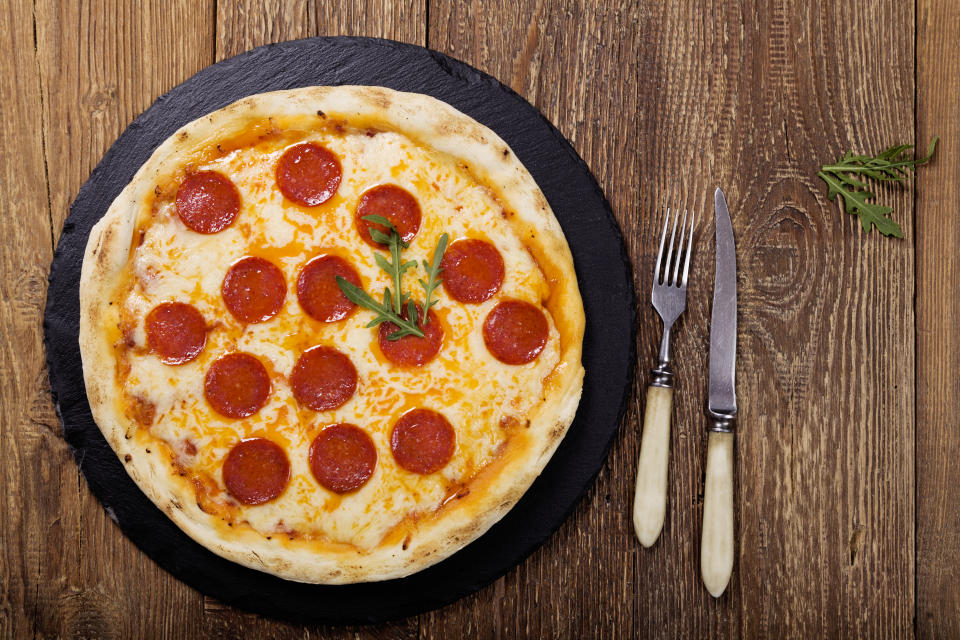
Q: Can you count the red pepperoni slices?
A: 14